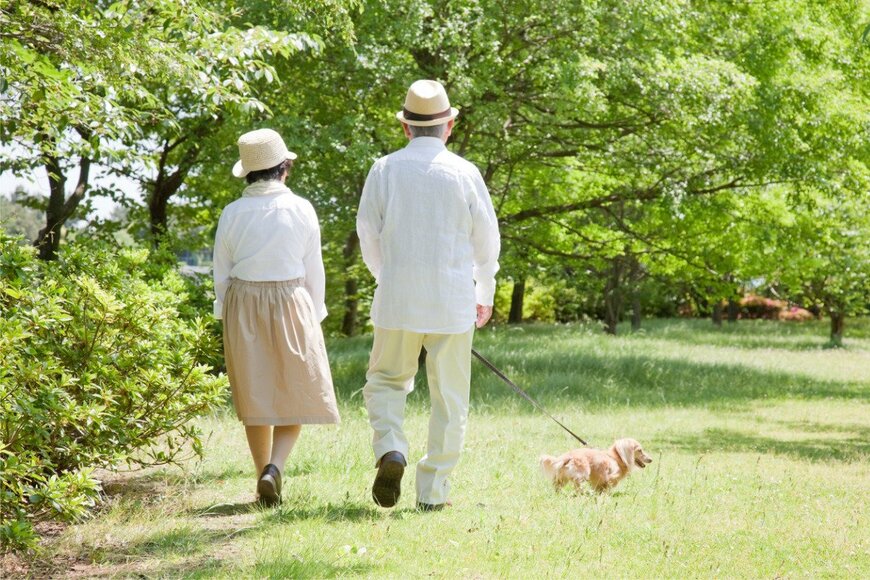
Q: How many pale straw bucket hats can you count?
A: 1